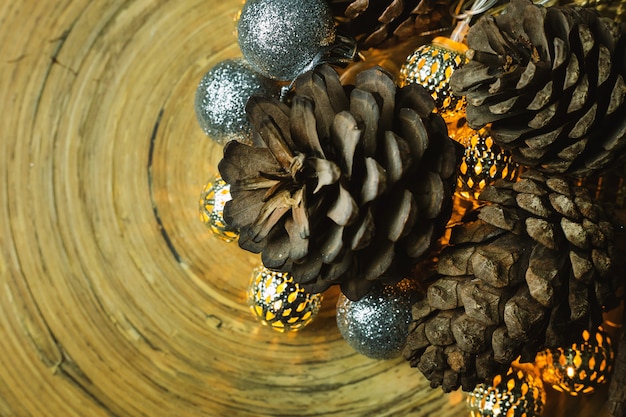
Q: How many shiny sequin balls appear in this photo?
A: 3